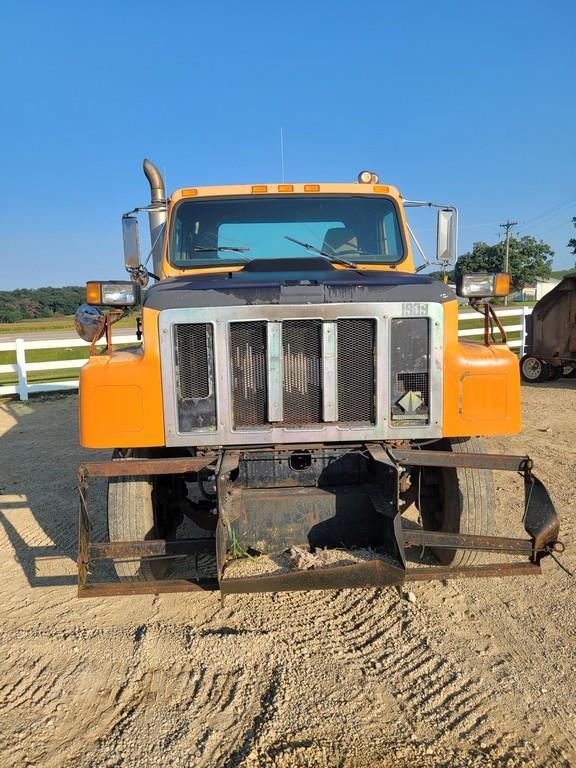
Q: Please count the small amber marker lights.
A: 5